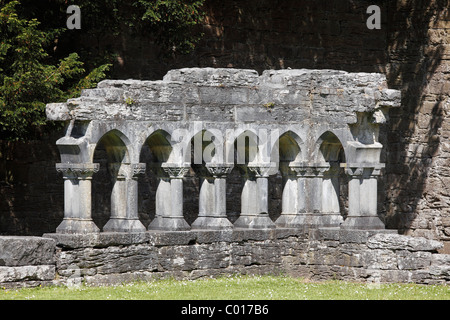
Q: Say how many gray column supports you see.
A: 7